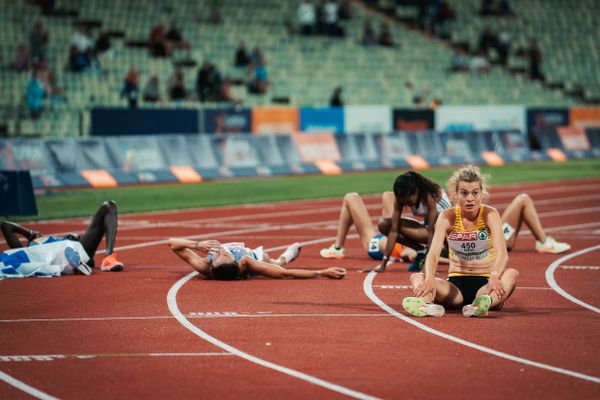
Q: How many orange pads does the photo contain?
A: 6